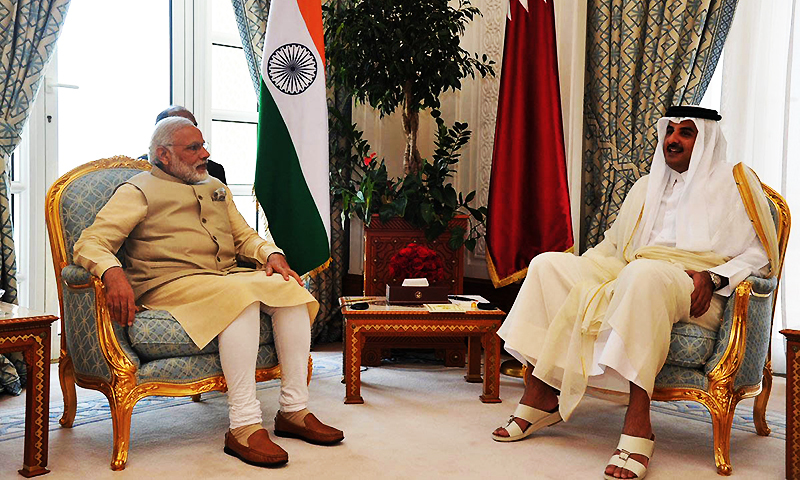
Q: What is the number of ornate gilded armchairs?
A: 2